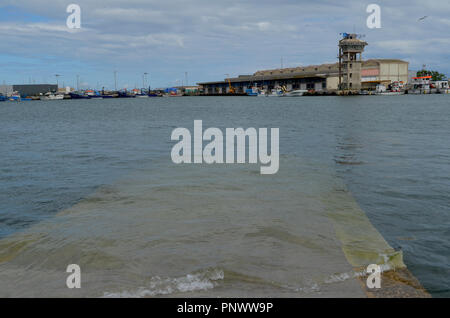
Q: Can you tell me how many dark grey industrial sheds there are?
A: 1